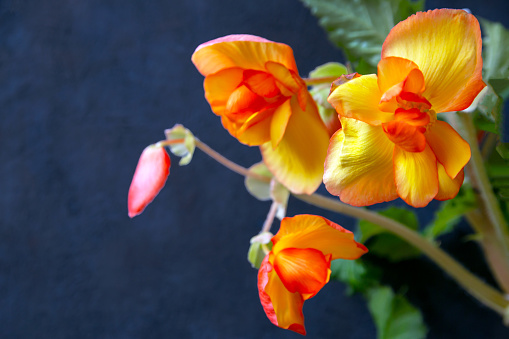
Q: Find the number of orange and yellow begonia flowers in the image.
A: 3